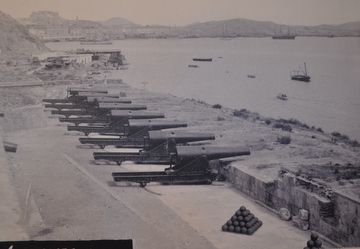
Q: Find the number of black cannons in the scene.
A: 8